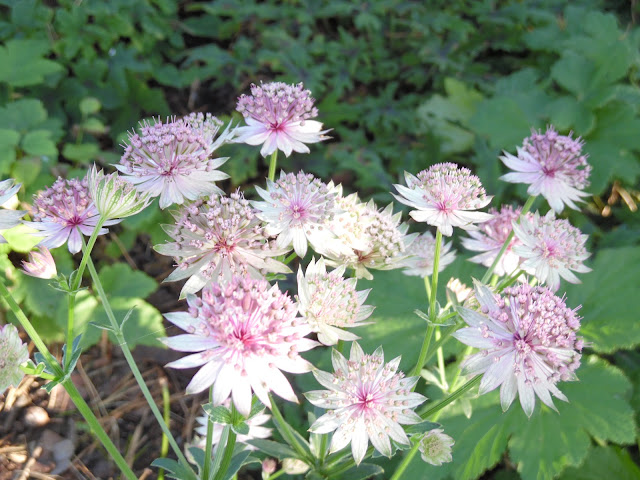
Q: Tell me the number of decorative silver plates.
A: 0